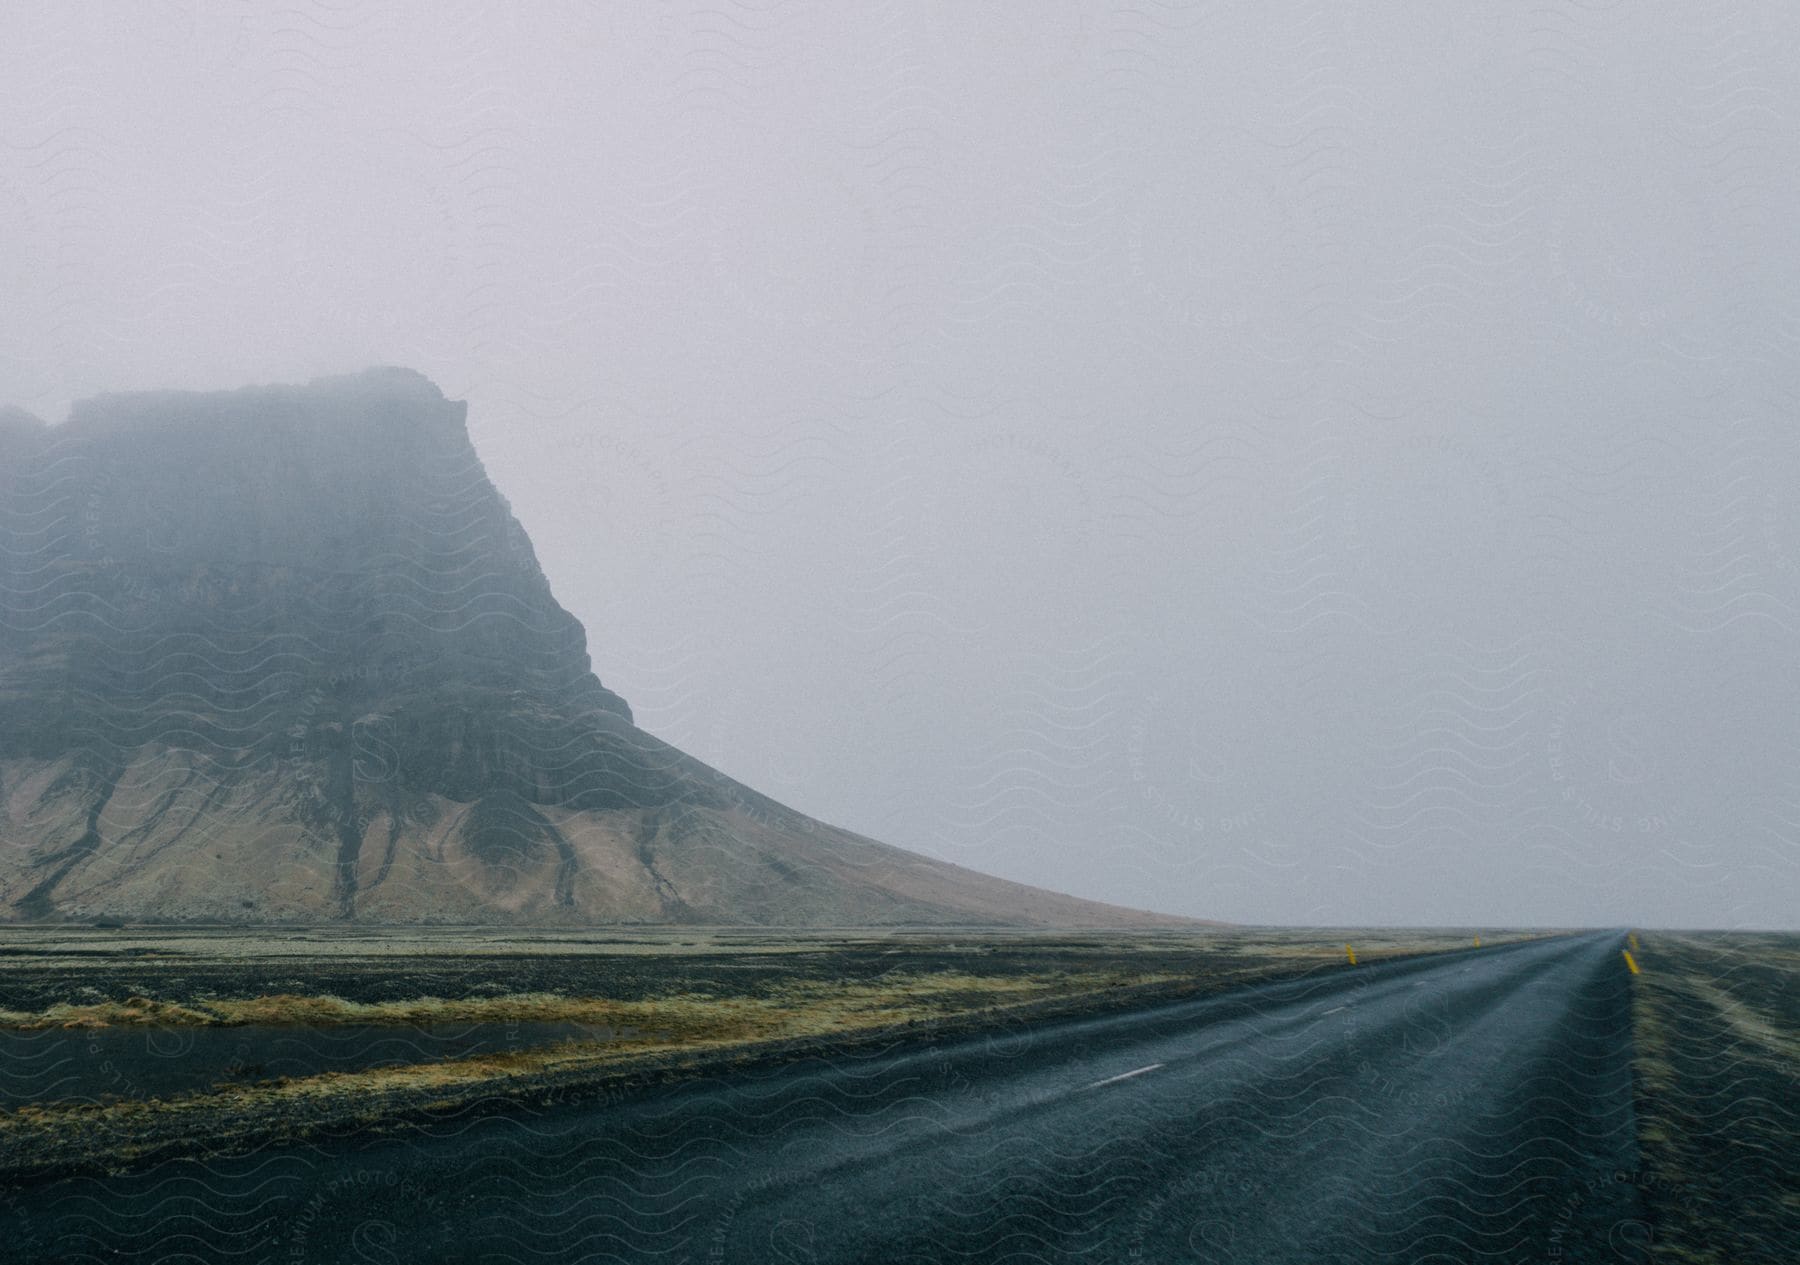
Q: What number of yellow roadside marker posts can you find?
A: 4